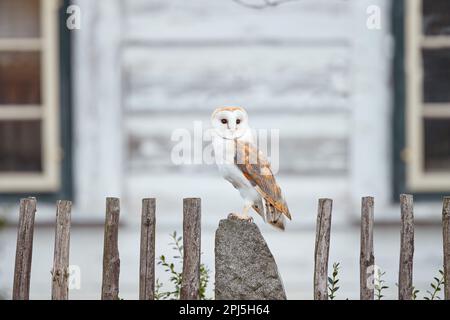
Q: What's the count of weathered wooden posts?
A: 9